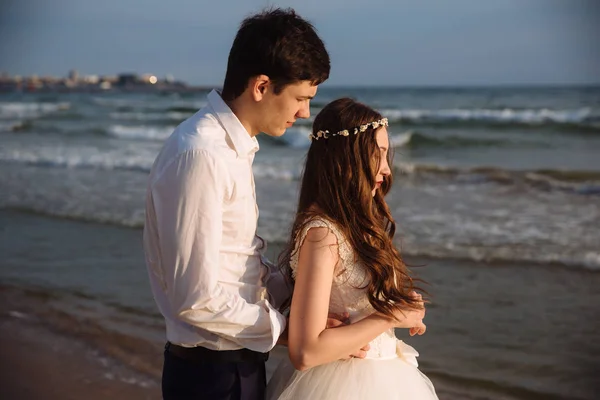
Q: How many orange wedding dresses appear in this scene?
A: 0